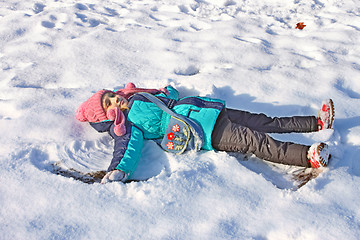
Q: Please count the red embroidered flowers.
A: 3